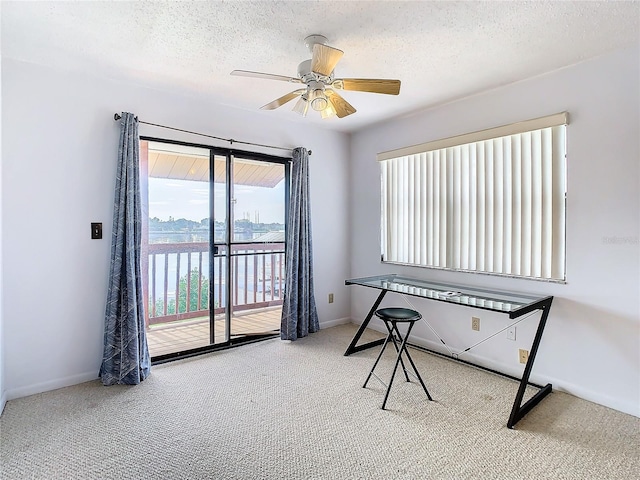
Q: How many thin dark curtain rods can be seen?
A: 1